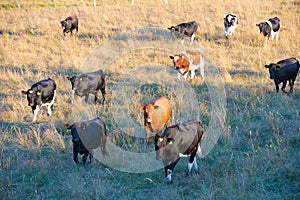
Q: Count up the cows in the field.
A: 11